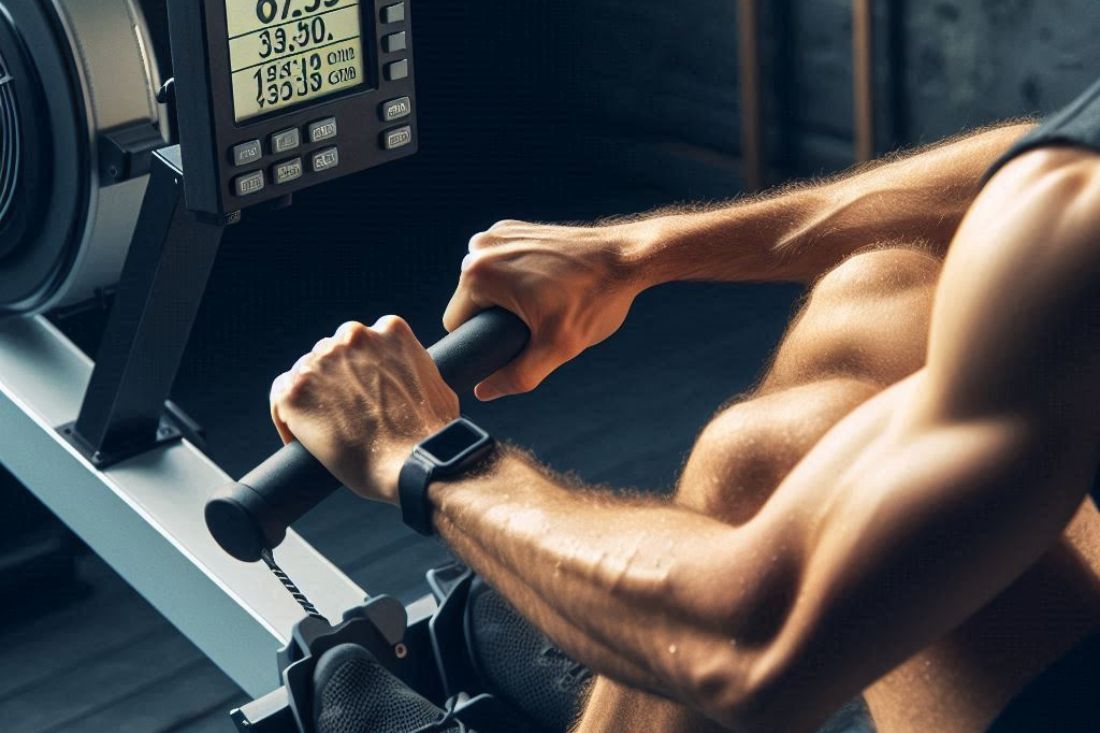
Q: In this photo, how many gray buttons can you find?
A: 11